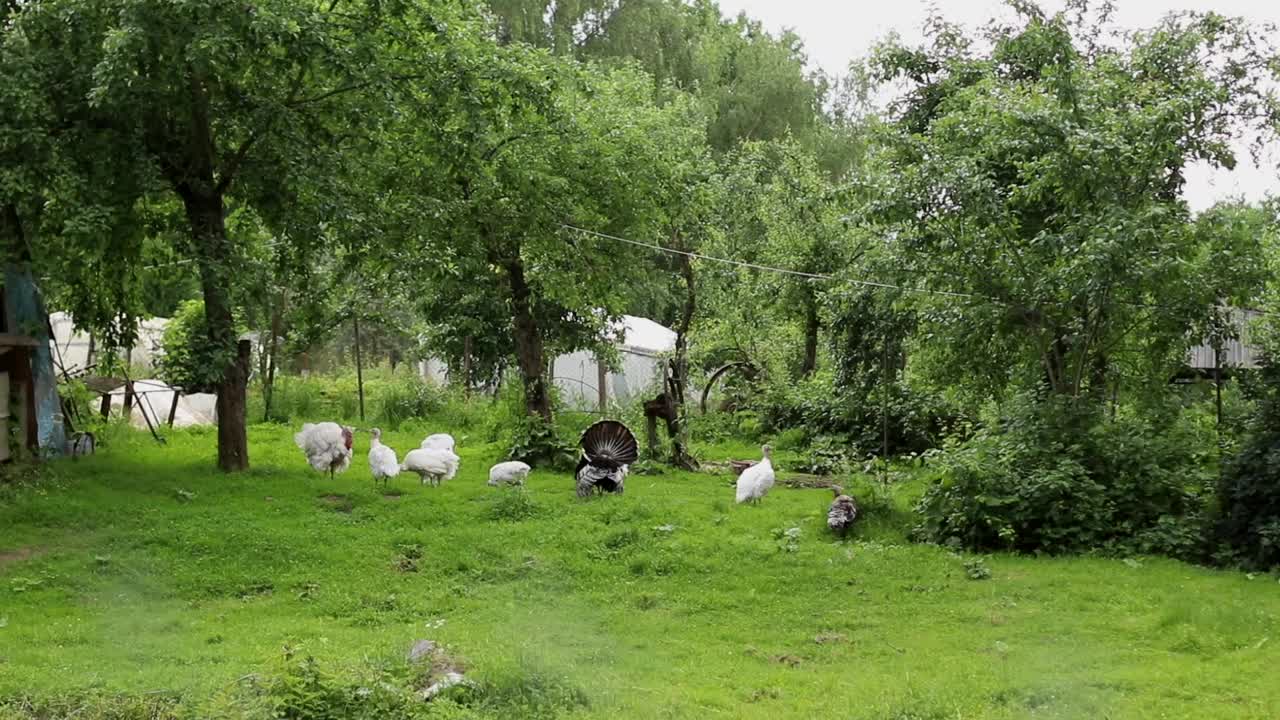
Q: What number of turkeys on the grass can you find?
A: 8